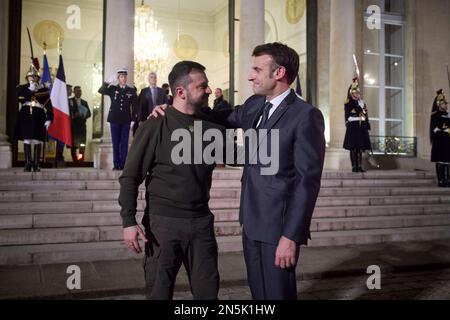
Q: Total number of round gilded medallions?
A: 3